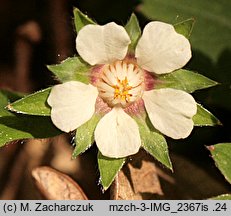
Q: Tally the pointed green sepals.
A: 10